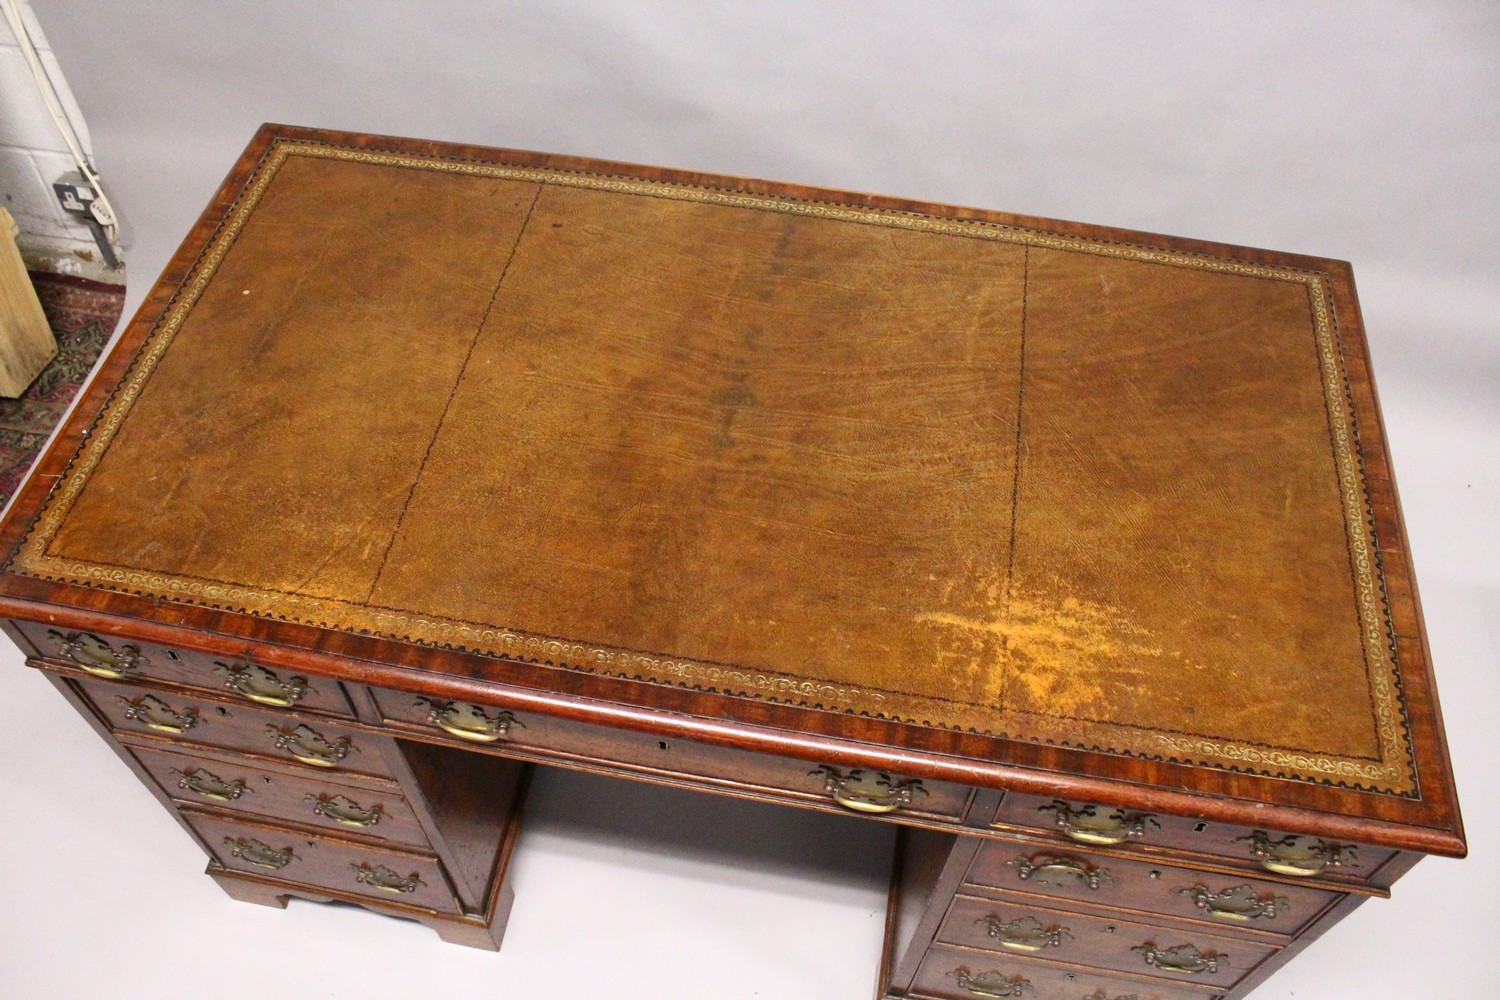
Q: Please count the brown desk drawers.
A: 9